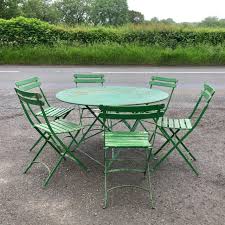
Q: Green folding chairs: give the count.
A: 6